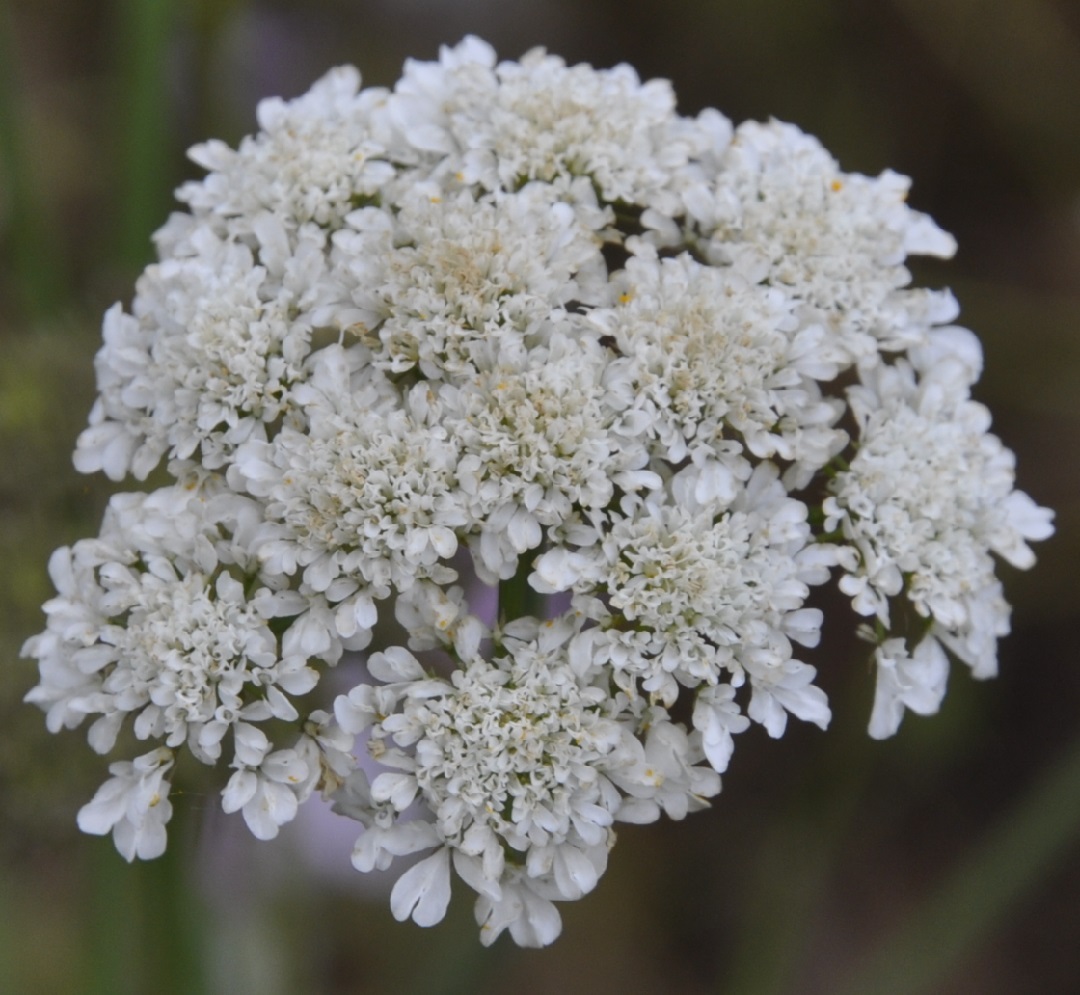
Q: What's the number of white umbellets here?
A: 12